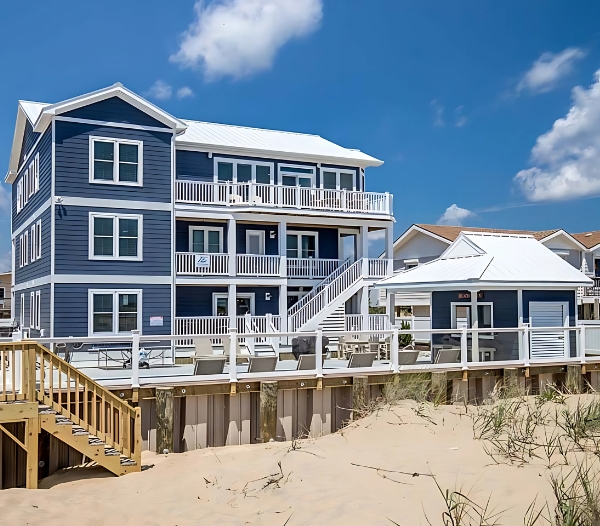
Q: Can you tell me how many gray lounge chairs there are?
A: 6